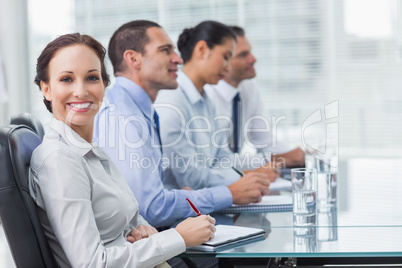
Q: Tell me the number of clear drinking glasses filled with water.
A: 2